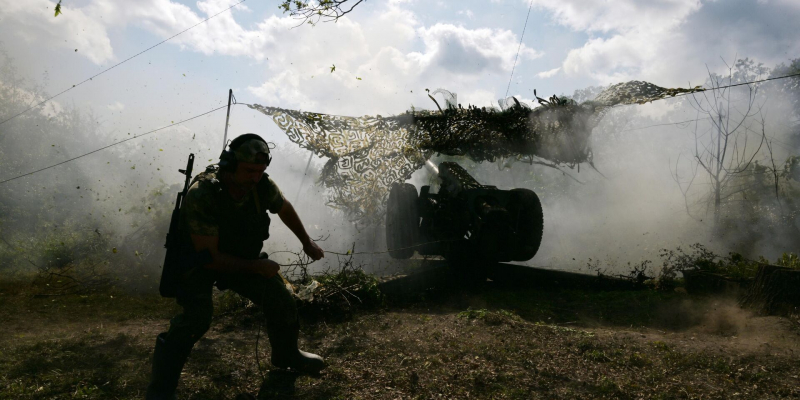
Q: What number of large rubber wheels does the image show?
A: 2